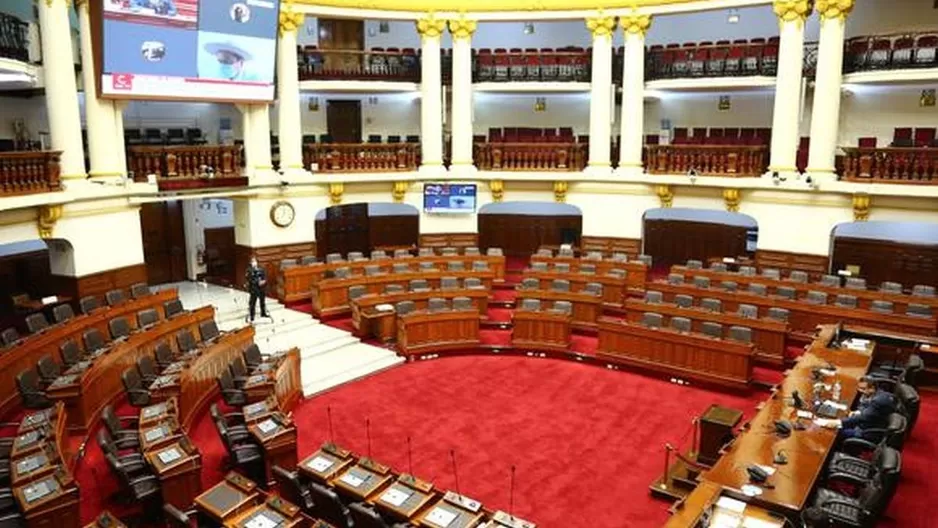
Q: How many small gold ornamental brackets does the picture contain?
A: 8